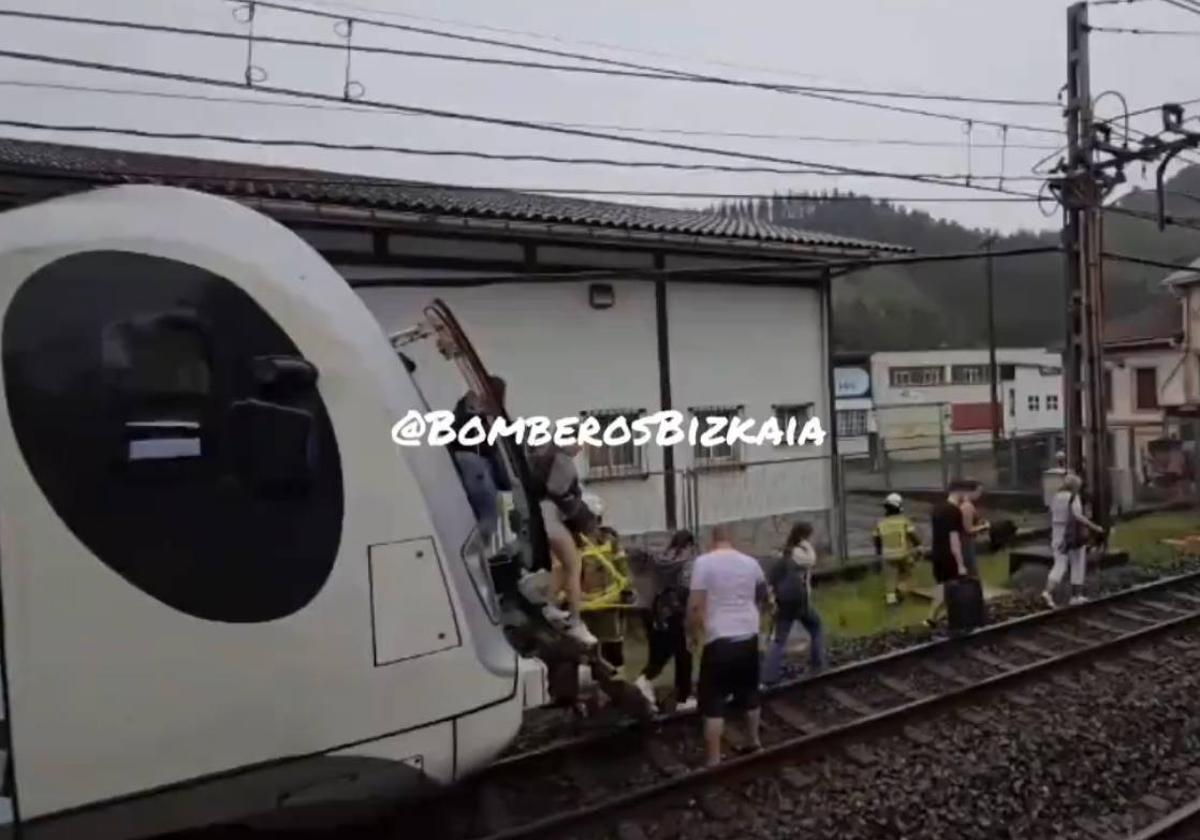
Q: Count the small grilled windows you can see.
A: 3